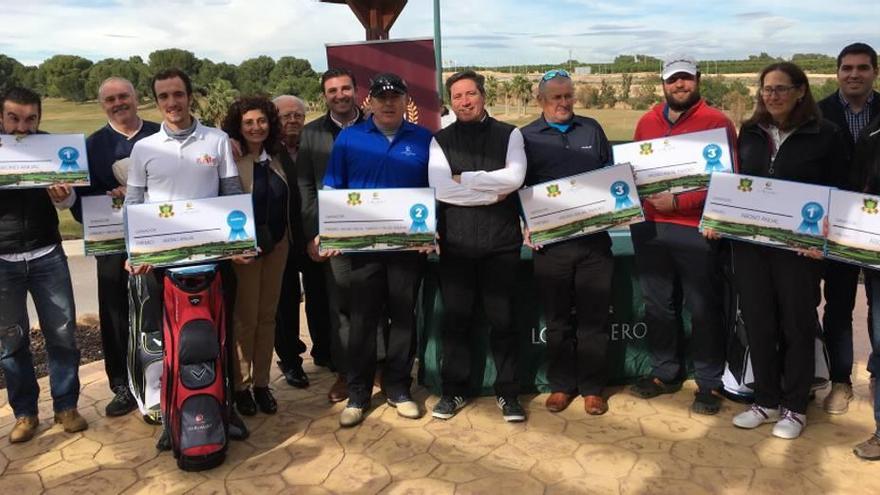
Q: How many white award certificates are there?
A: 8